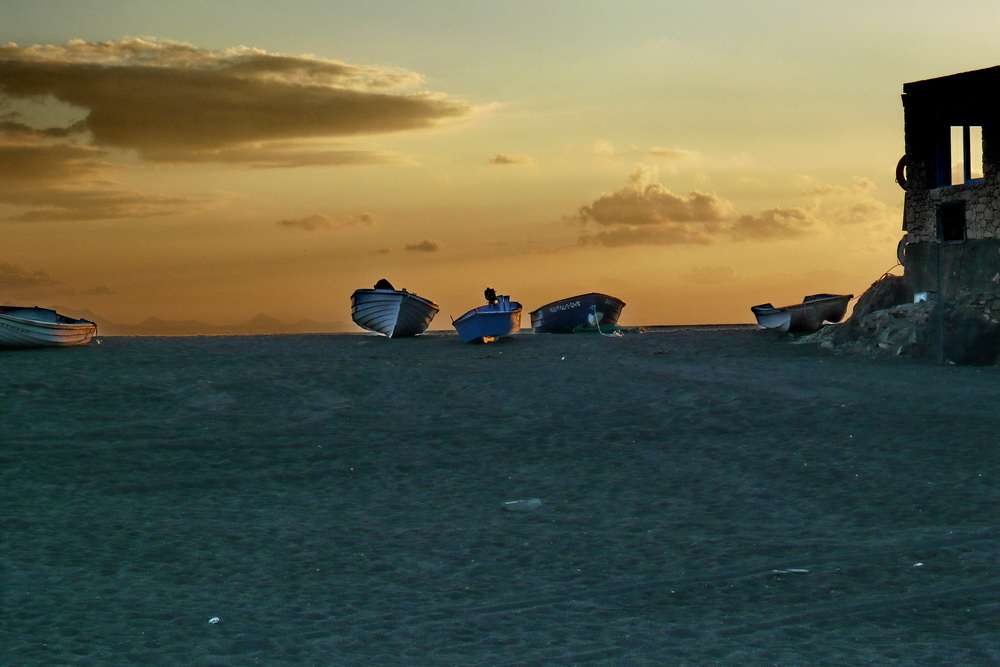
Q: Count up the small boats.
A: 5